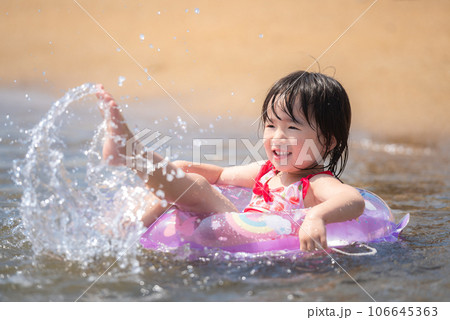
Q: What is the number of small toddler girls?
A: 1